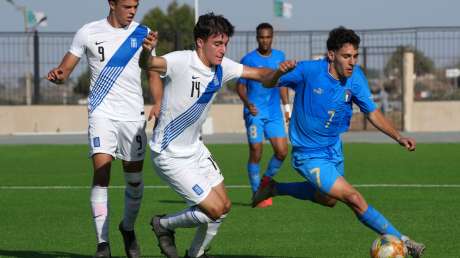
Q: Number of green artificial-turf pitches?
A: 1